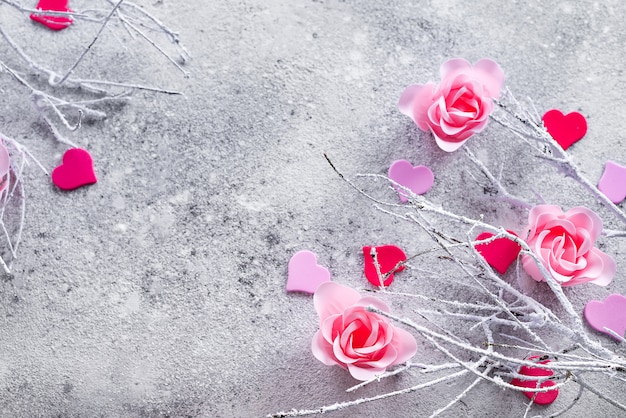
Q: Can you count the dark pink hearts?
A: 6